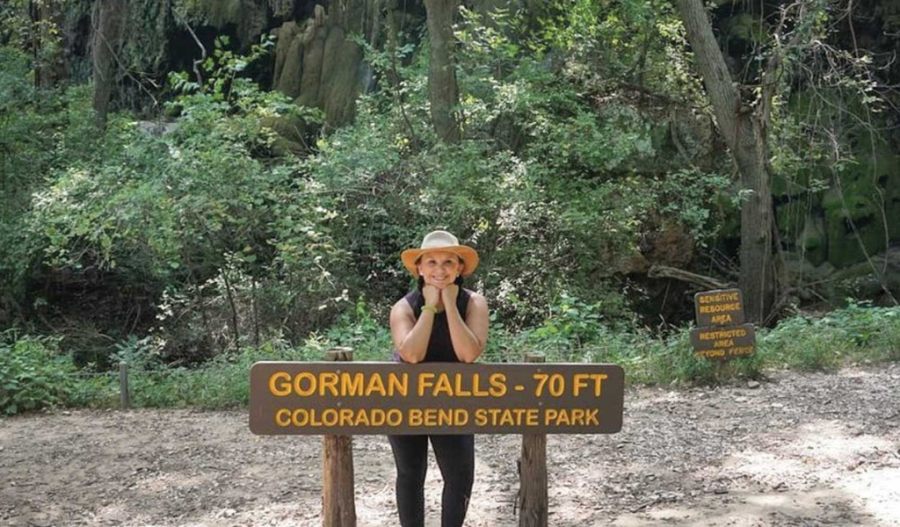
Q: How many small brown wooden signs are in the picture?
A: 2